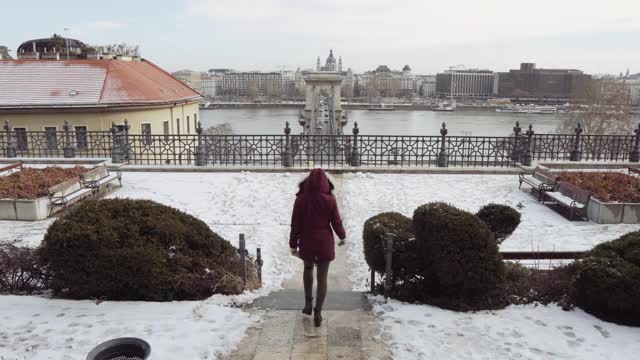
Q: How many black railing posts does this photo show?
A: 12